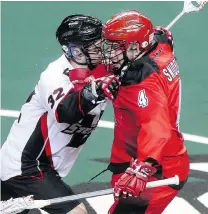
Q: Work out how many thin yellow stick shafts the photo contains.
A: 0